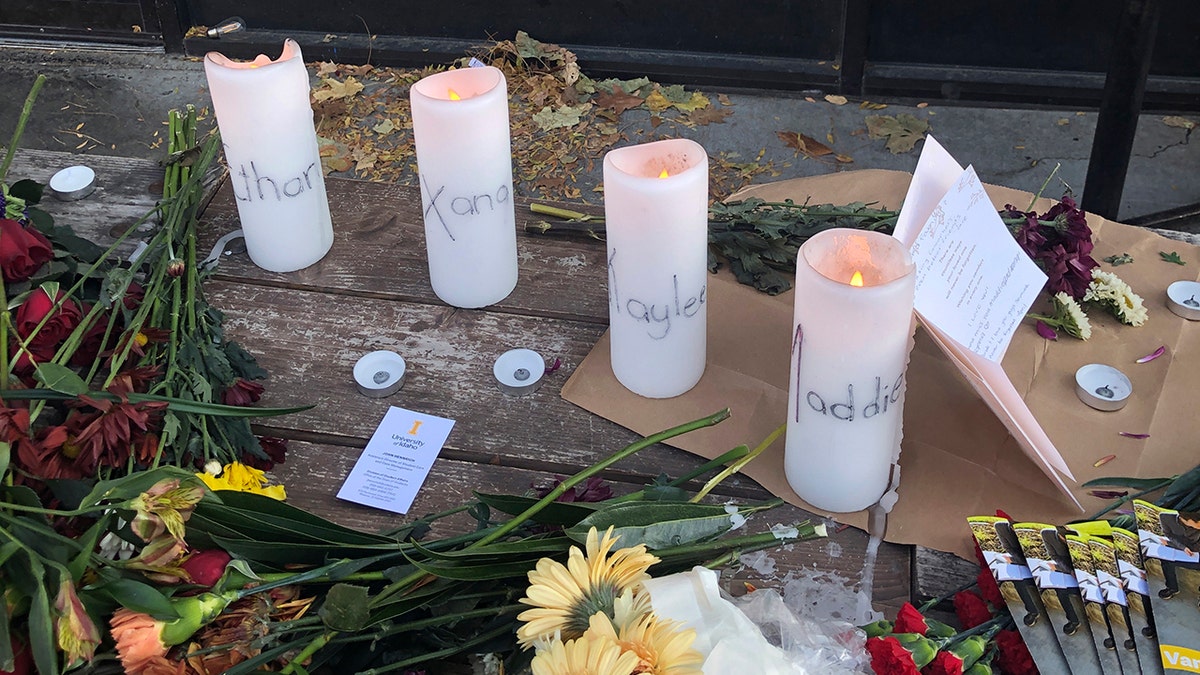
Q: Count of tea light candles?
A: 5